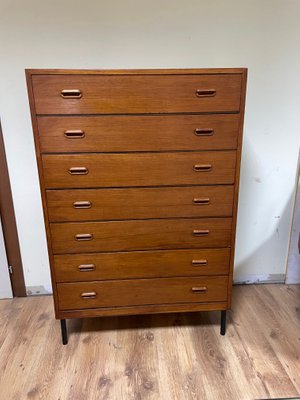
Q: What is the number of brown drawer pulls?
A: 14